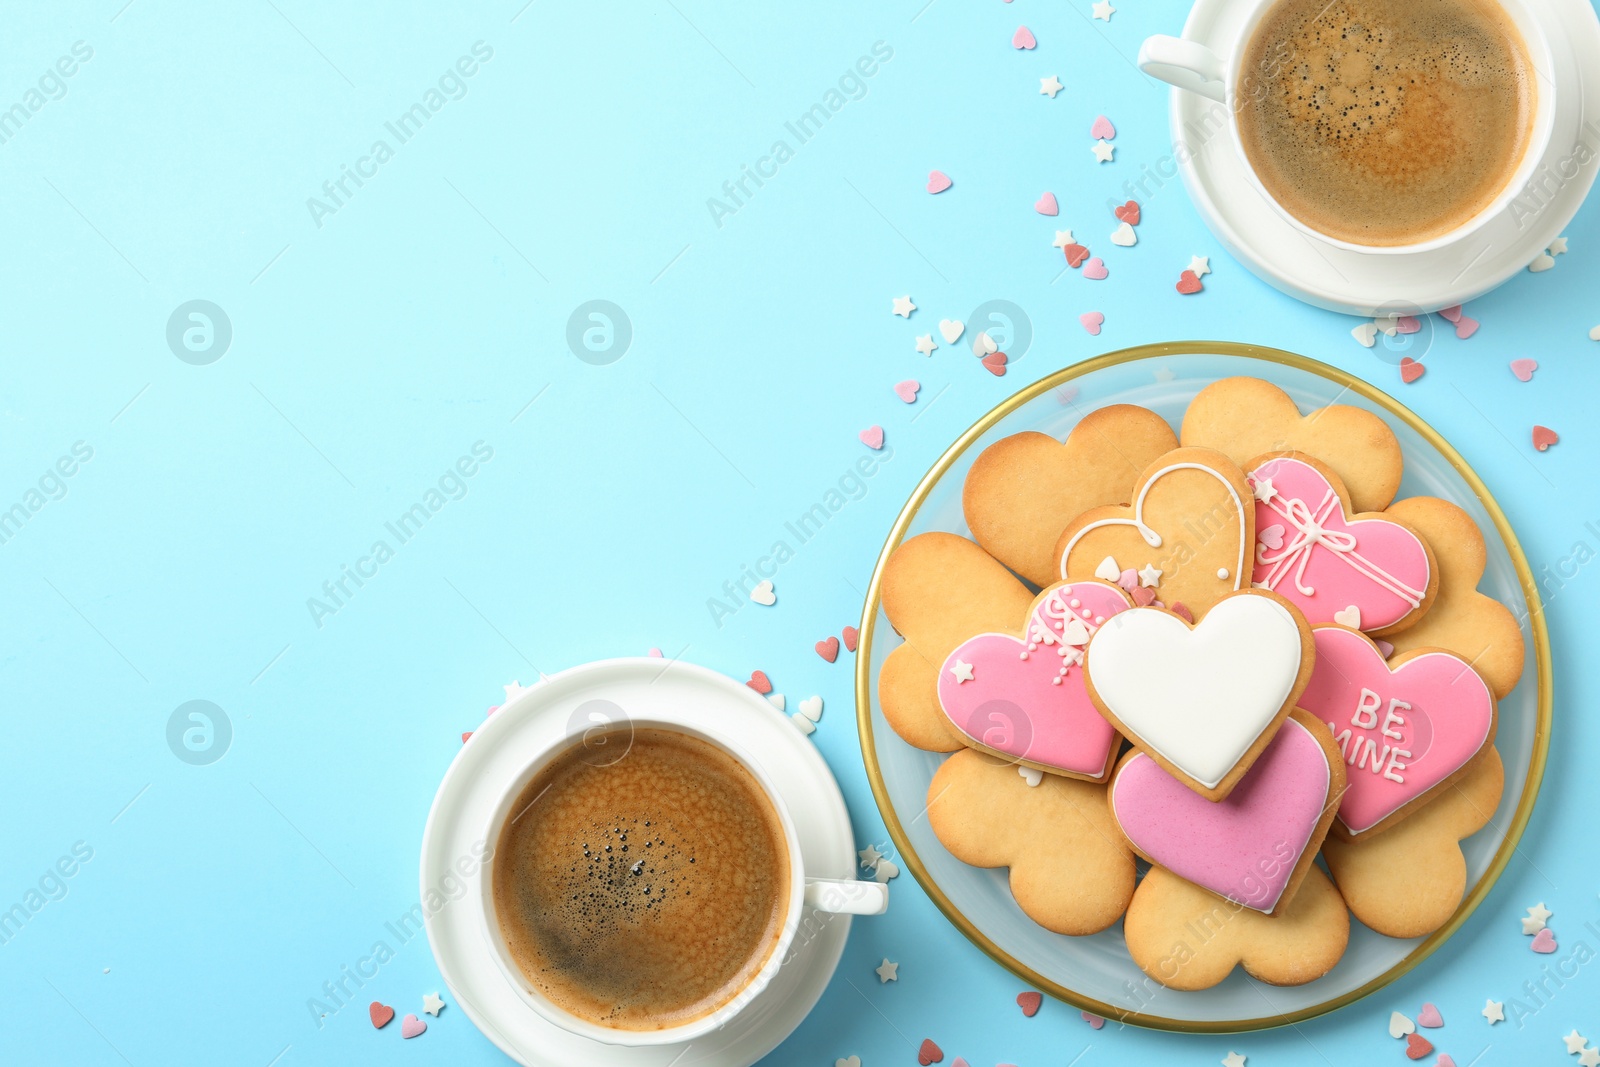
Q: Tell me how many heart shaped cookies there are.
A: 13